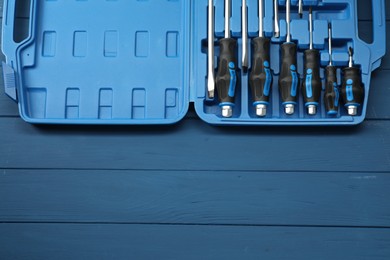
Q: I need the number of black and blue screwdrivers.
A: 6